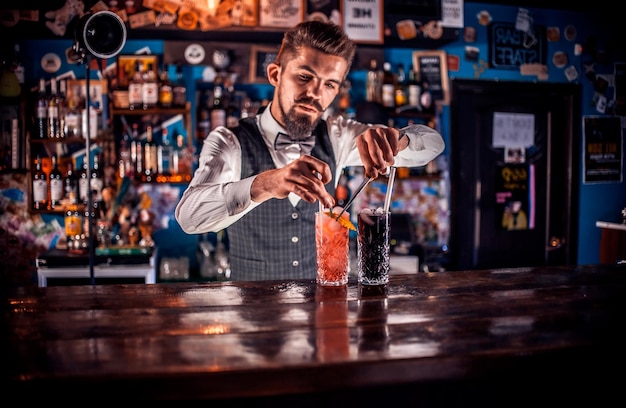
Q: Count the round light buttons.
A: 3